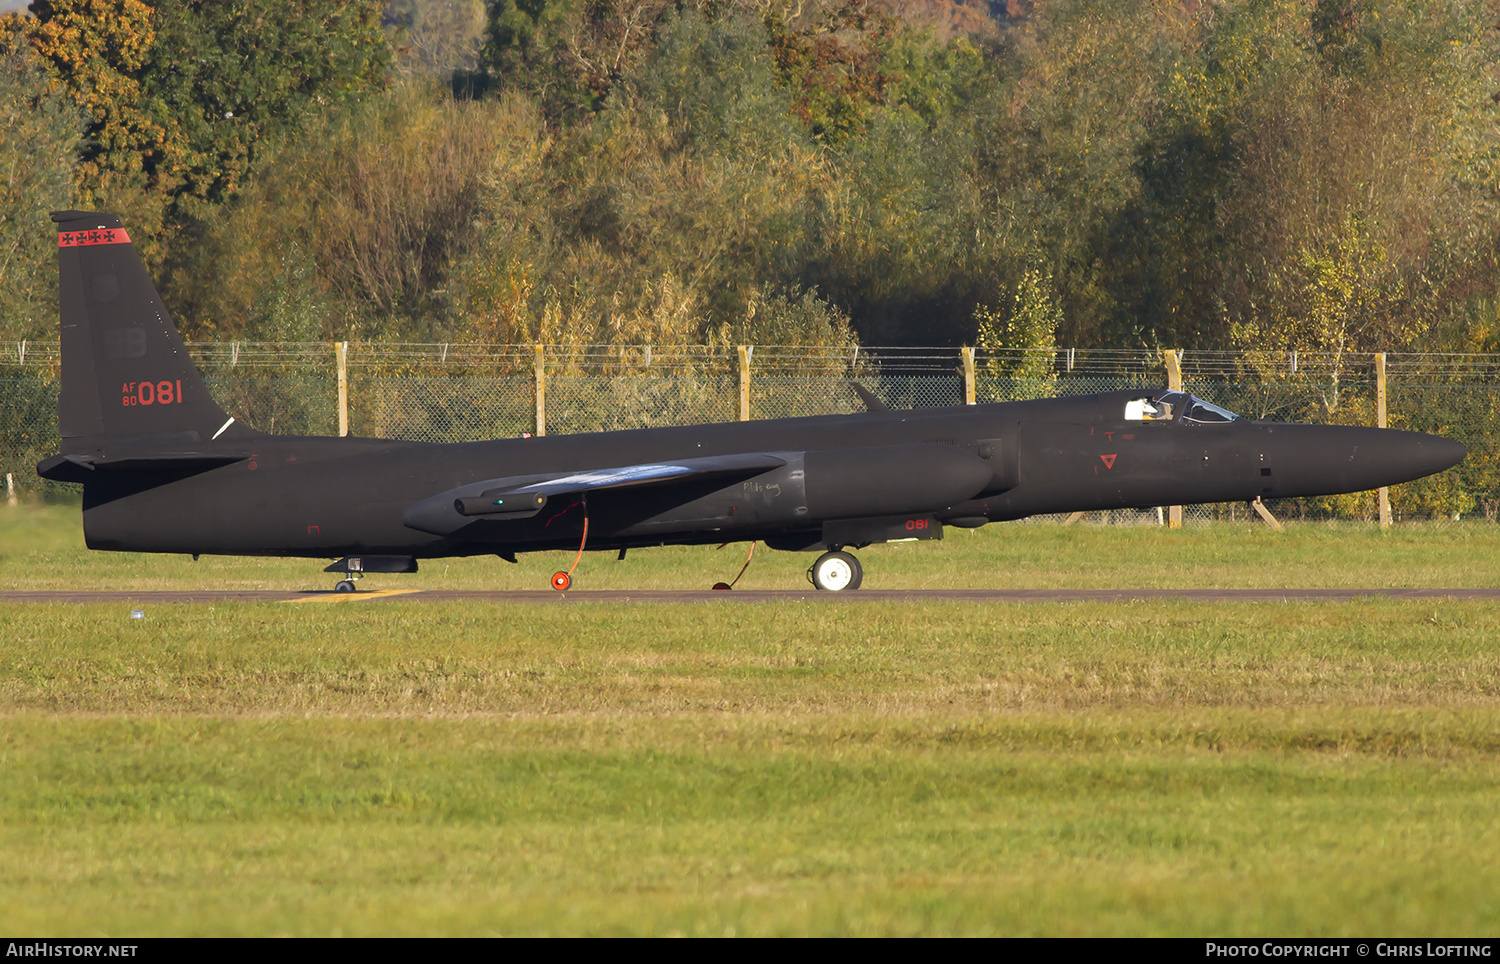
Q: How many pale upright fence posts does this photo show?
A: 6